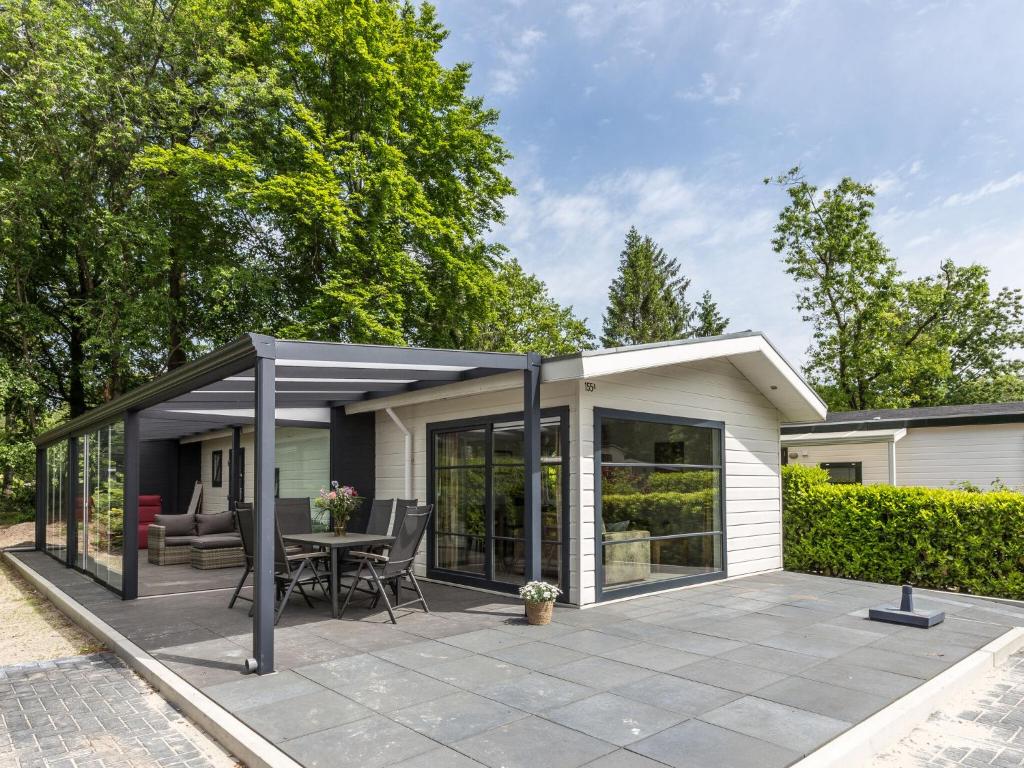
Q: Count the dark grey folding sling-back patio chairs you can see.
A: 6